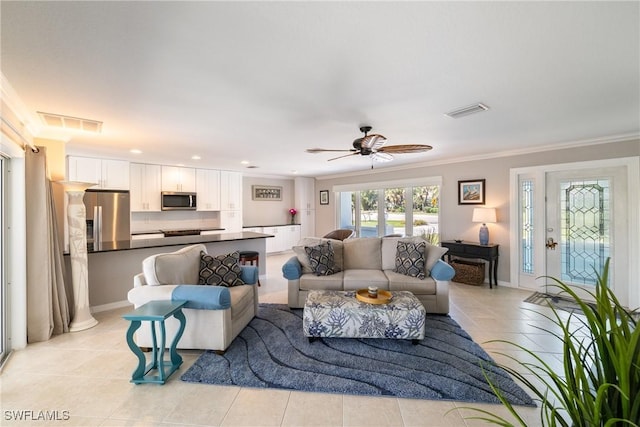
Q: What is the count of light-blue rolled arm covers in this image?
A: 4